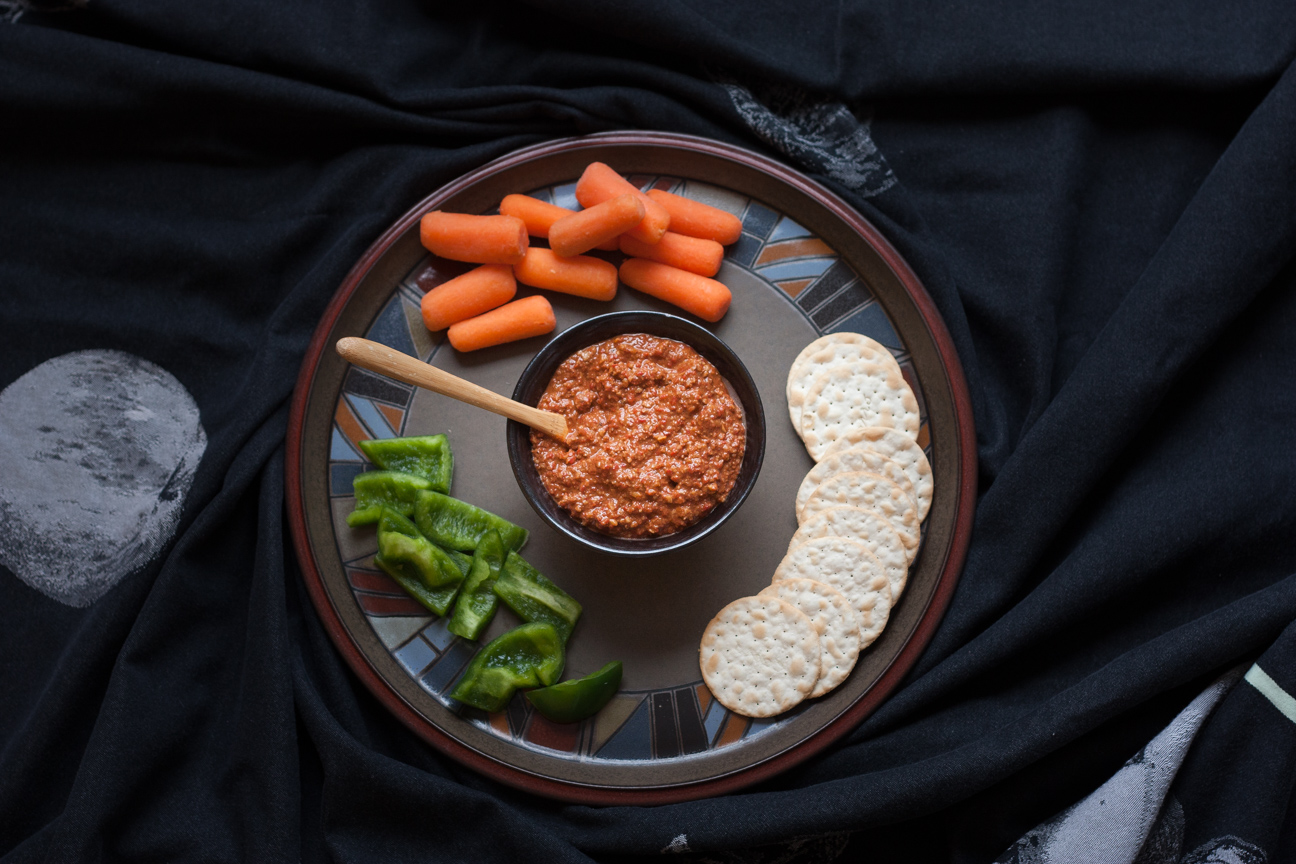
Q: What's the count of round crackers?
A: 10